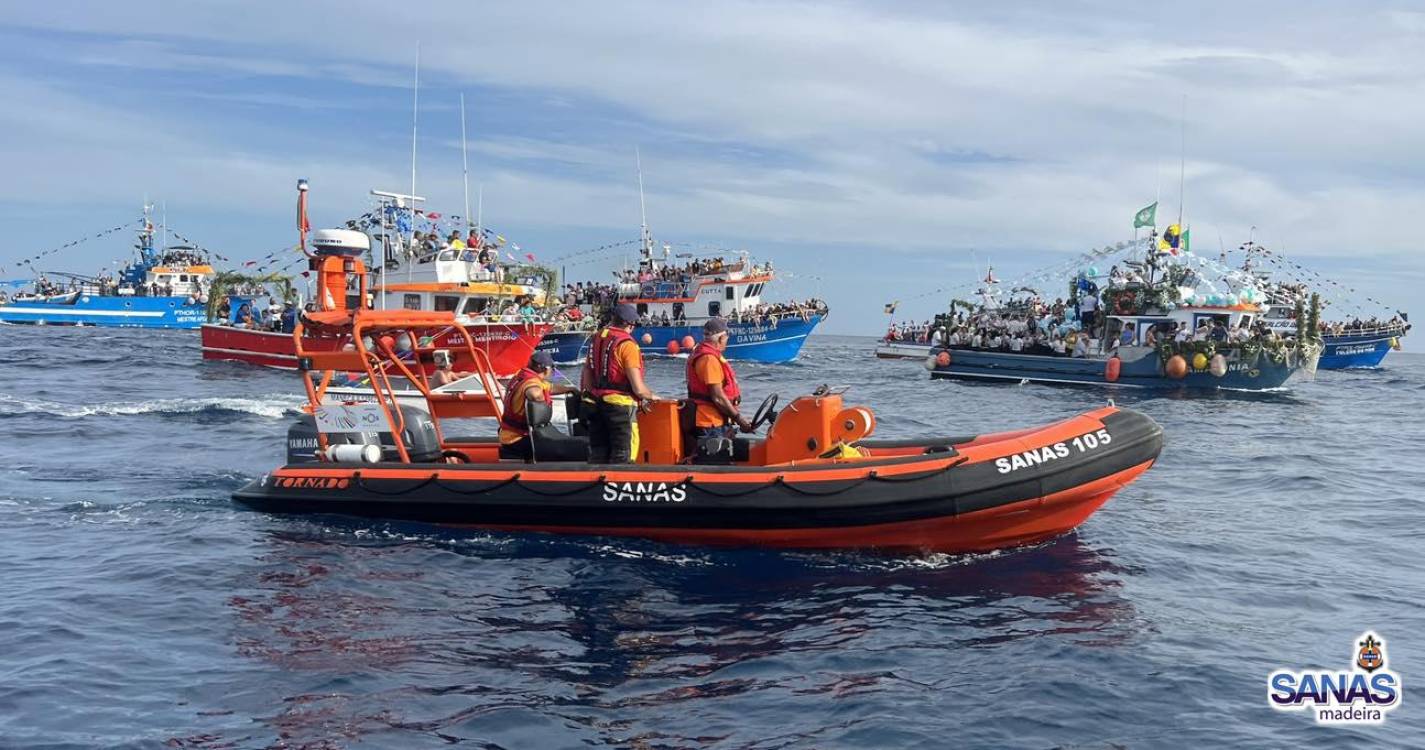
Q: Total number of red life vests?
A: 3